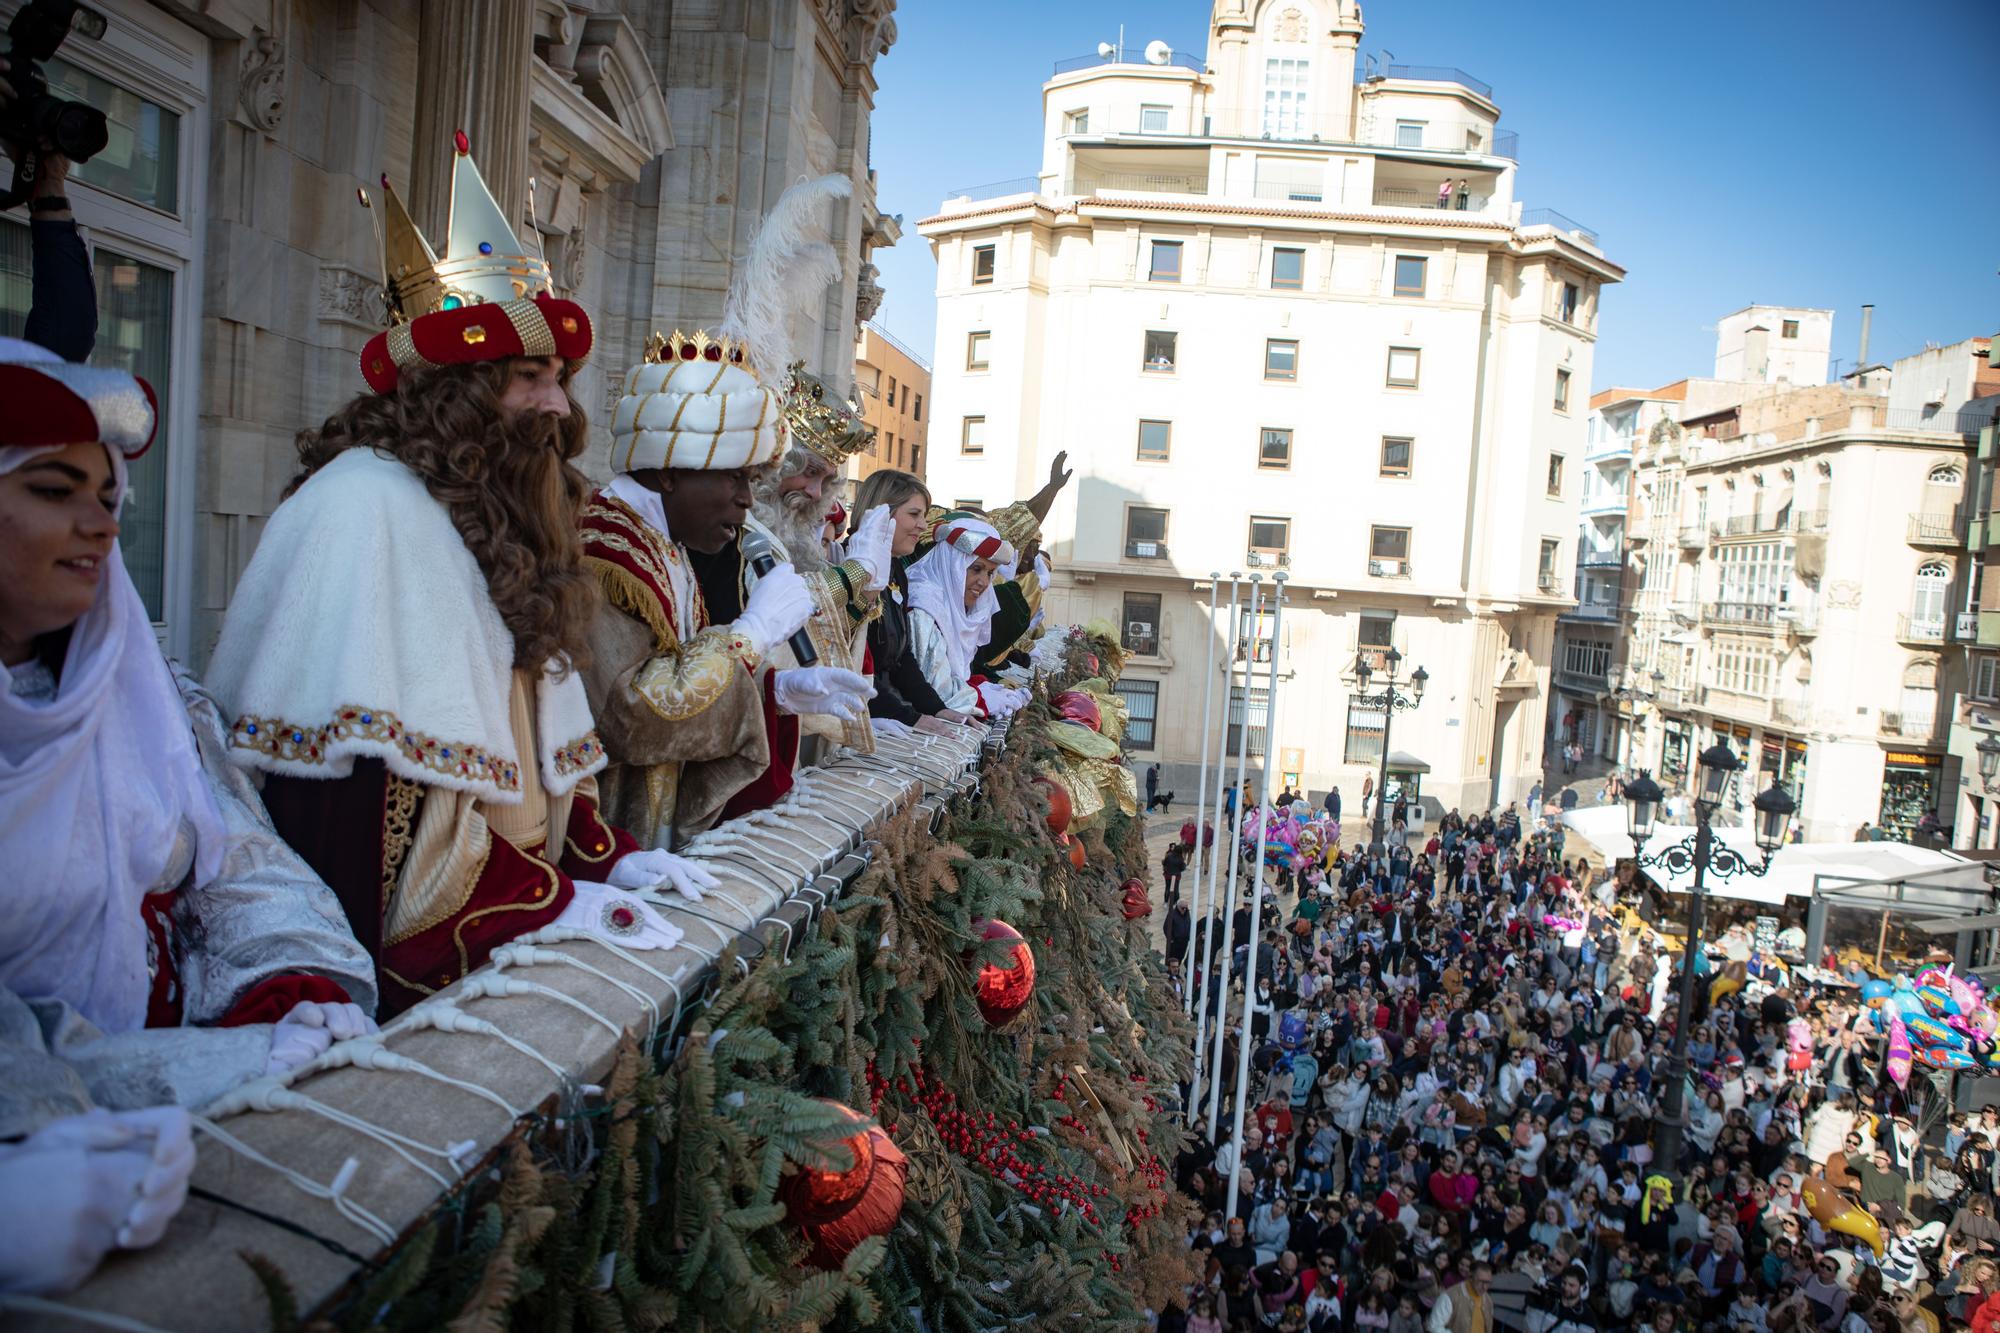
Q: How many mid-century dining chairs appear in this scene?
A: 0